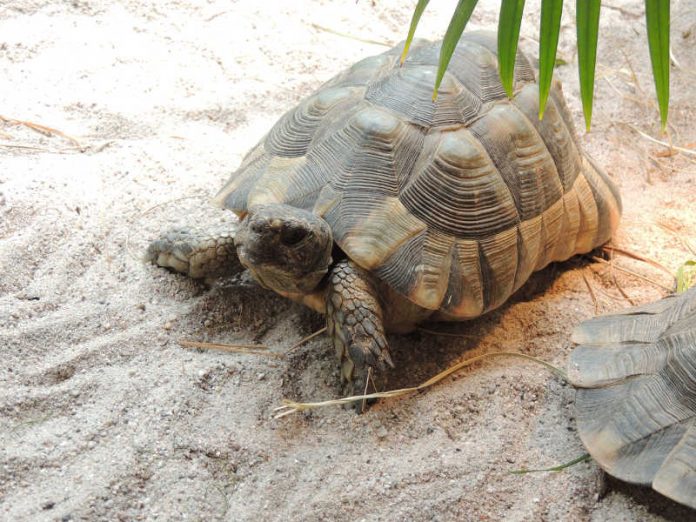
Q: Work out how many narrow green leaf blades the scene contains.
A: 6